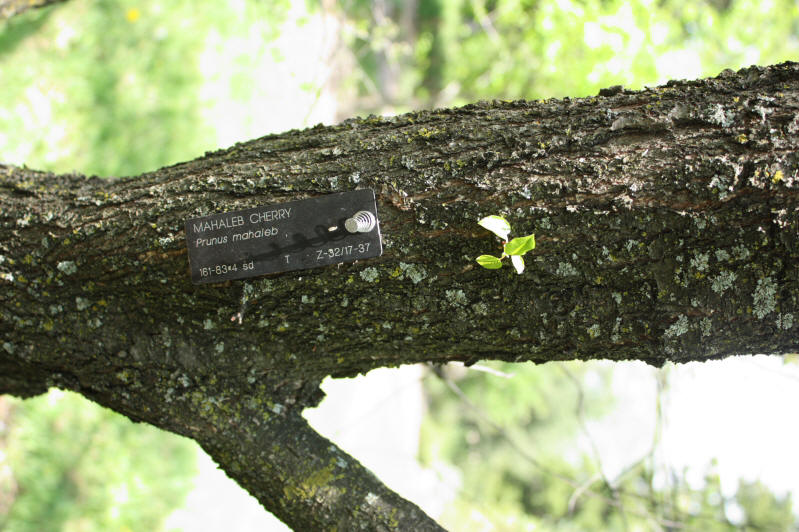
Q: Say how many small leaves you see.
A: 4